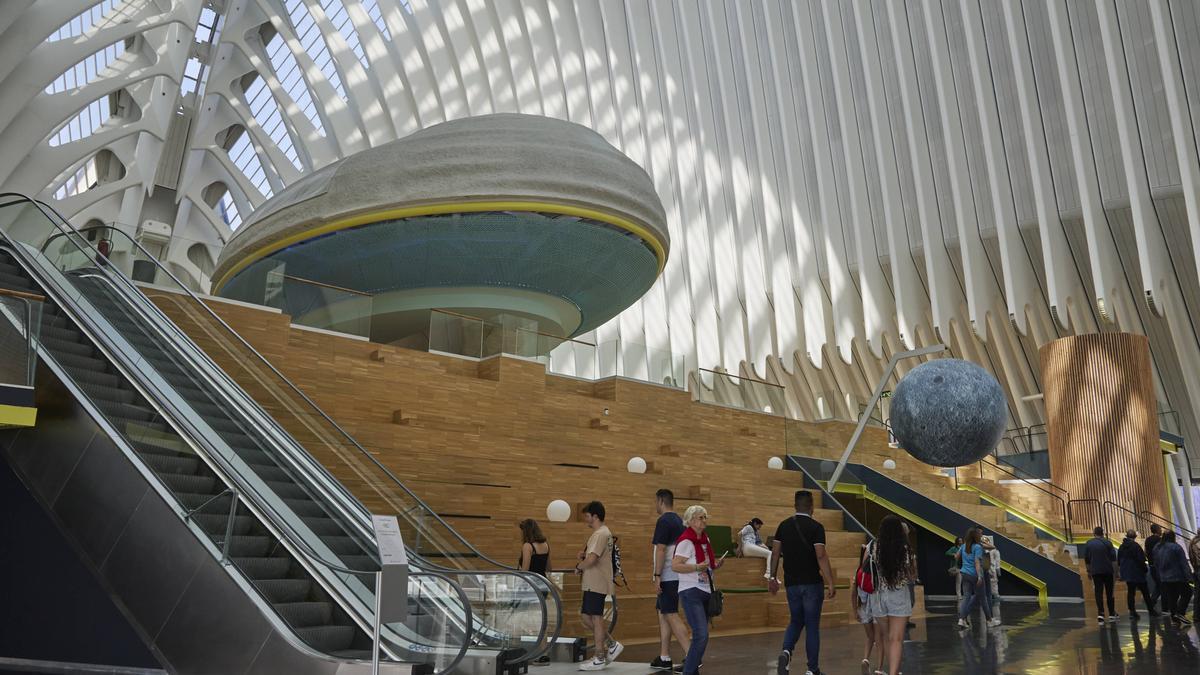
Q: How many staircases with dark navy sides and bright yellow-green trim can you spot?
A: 2